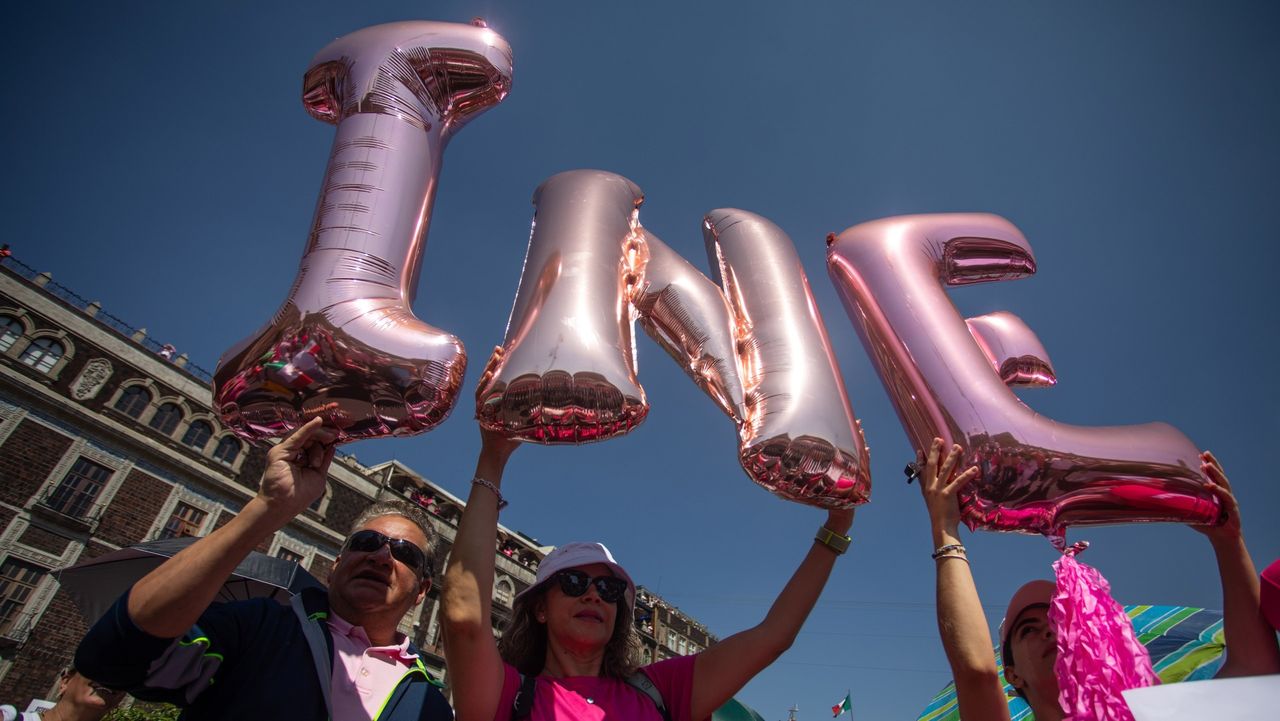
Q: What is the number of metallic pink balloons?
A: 3